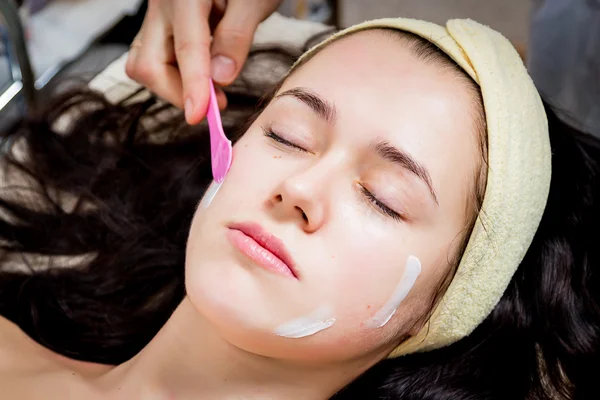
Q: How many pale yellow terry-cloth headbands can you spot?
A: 1